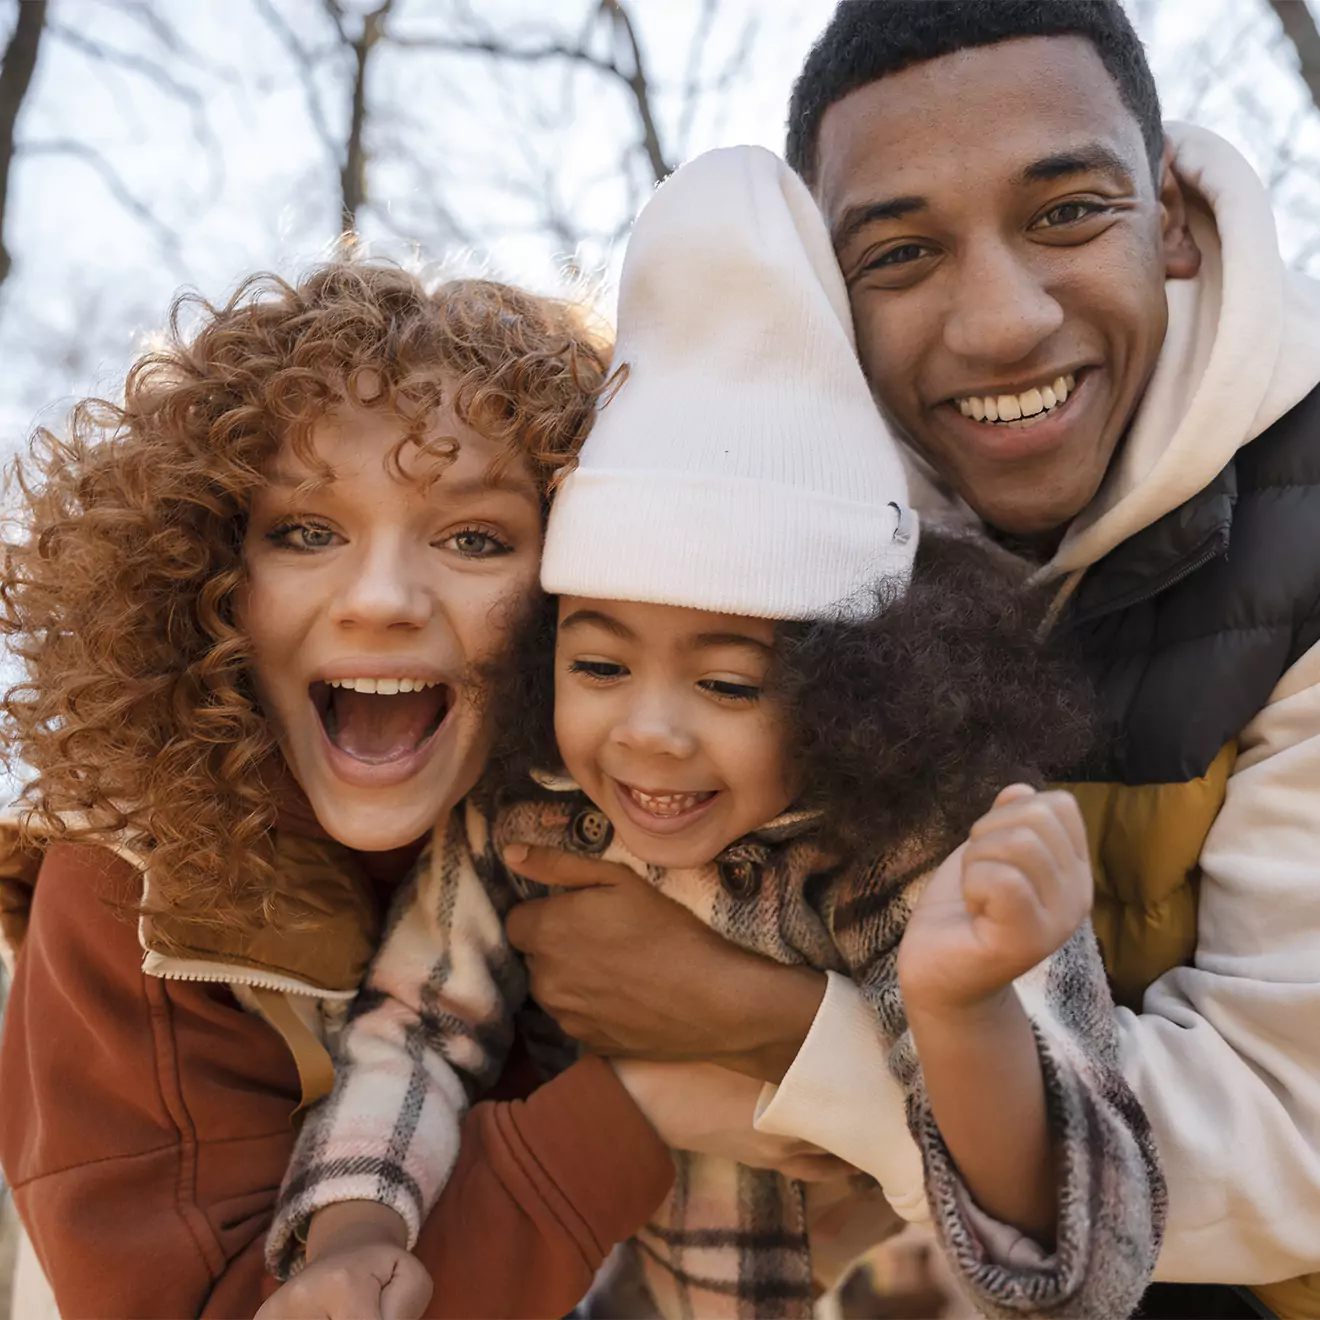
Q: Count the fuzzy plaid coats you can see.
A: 1